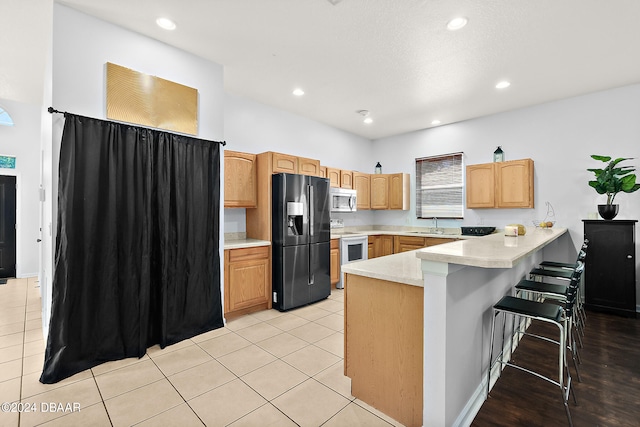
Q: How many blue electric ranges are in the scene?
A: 0